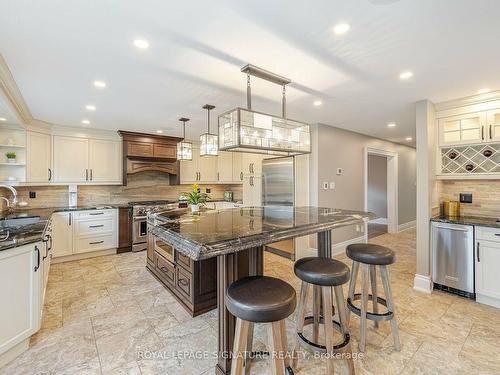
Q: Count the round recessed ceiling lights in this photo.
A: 12